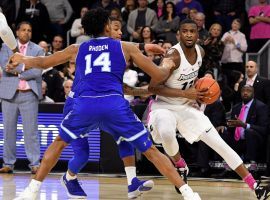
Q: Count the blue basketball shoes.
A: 2